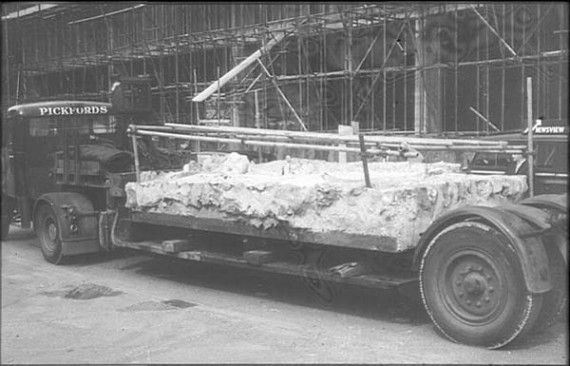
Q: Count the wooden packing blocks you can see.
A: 3